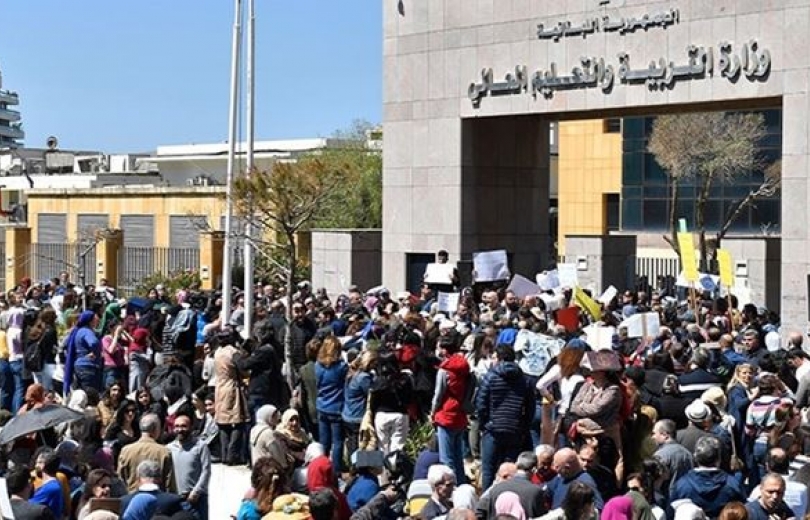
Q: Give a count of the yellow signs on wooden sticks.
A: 2